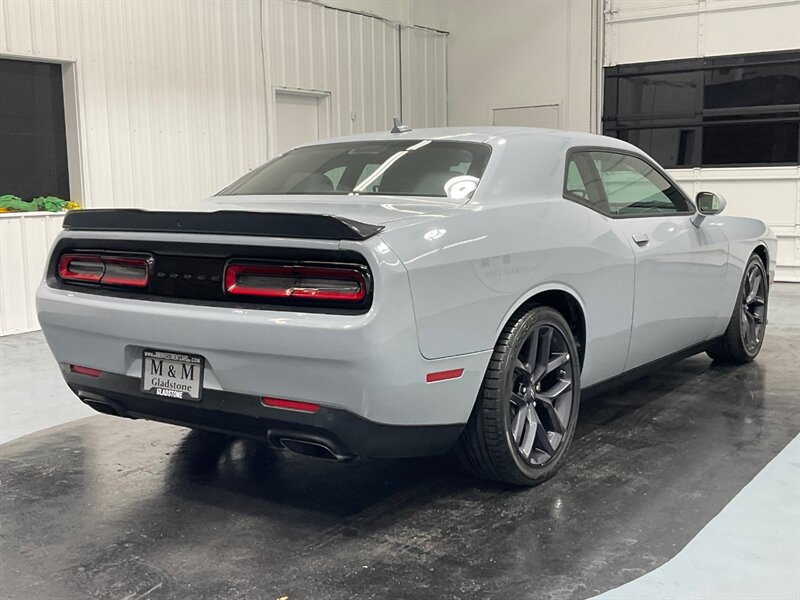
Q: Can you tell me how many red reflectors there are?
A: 3